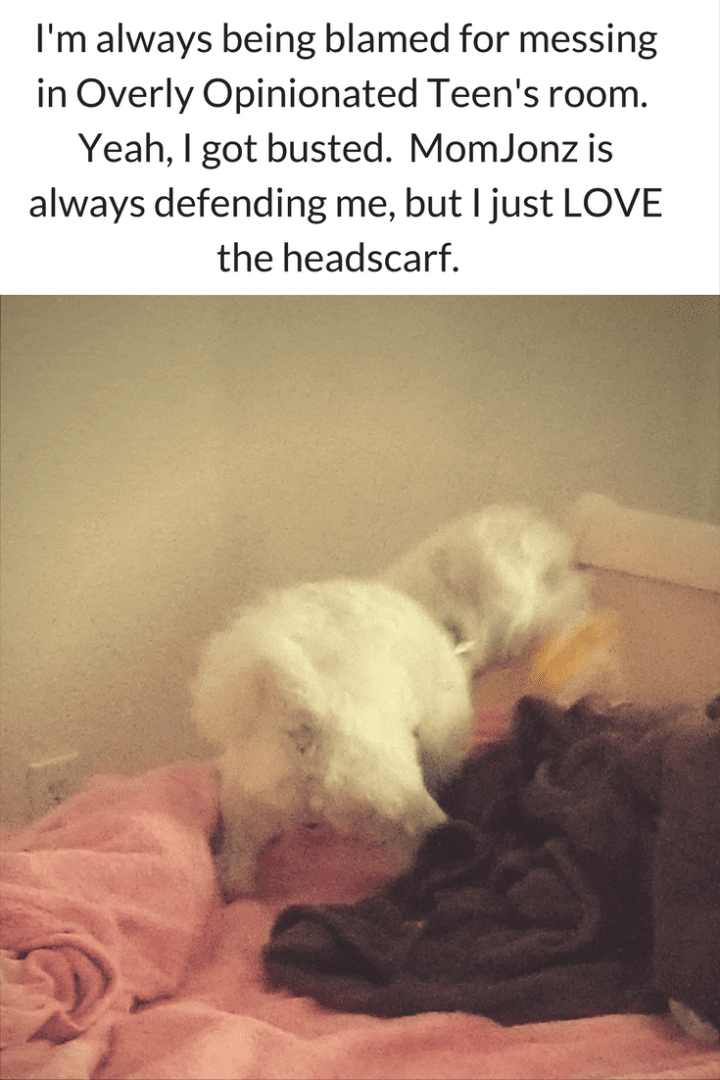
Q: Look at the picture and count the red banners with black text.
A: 0